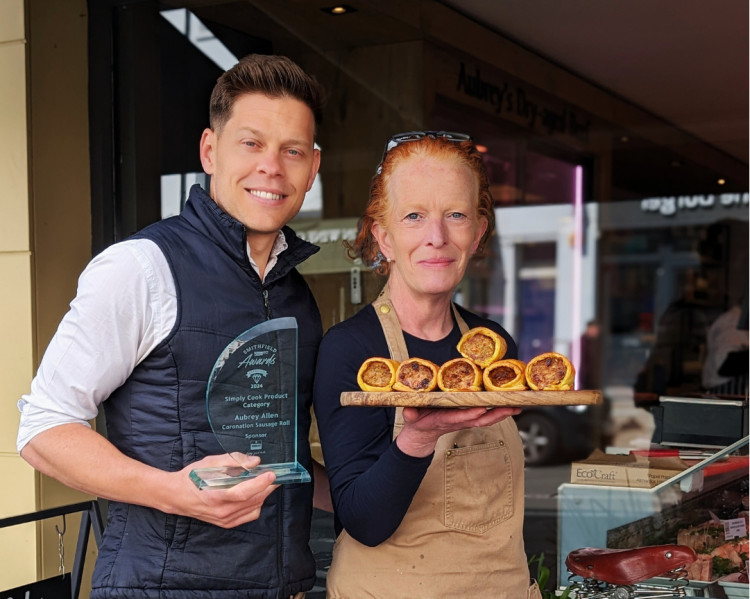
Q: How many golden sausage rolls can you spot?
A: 6